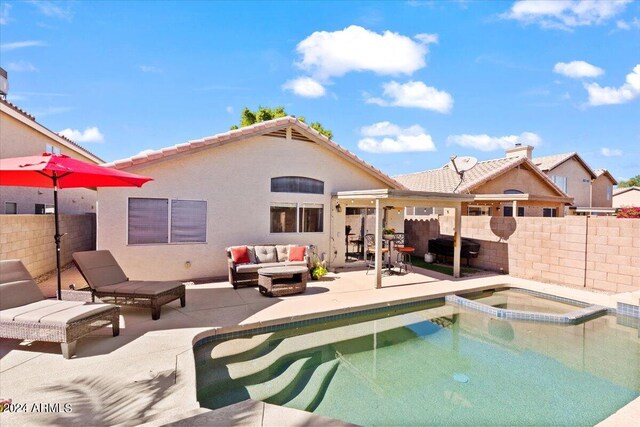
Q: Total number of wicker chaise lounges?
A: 2